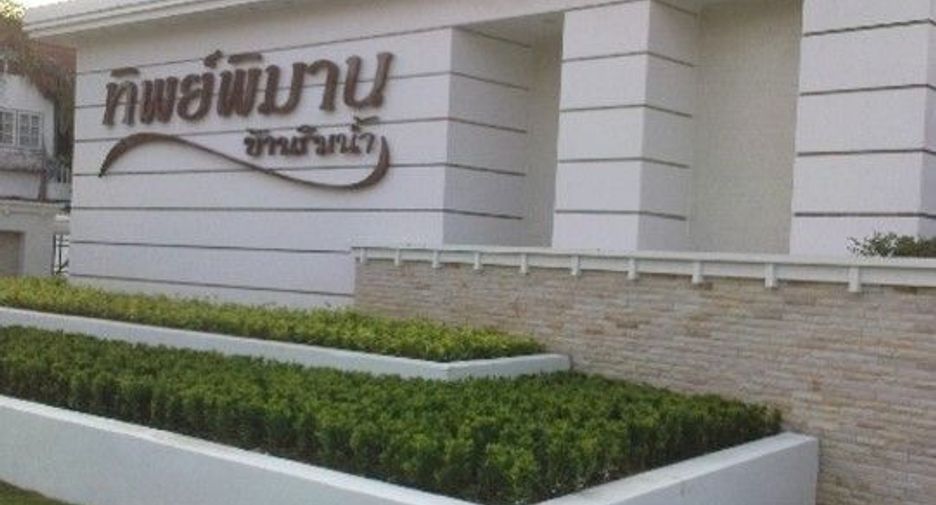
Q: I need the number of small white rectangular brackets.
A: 10